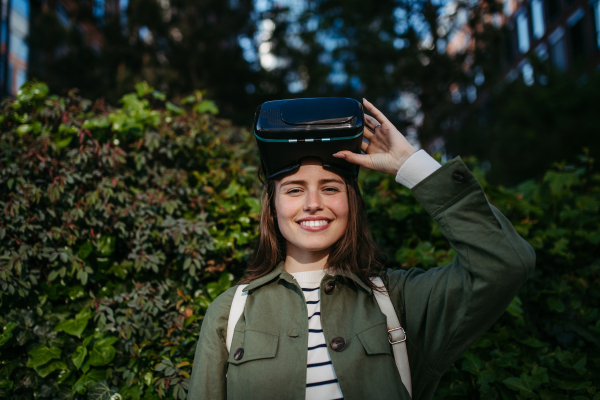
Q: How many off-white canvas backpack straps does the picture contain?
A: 2